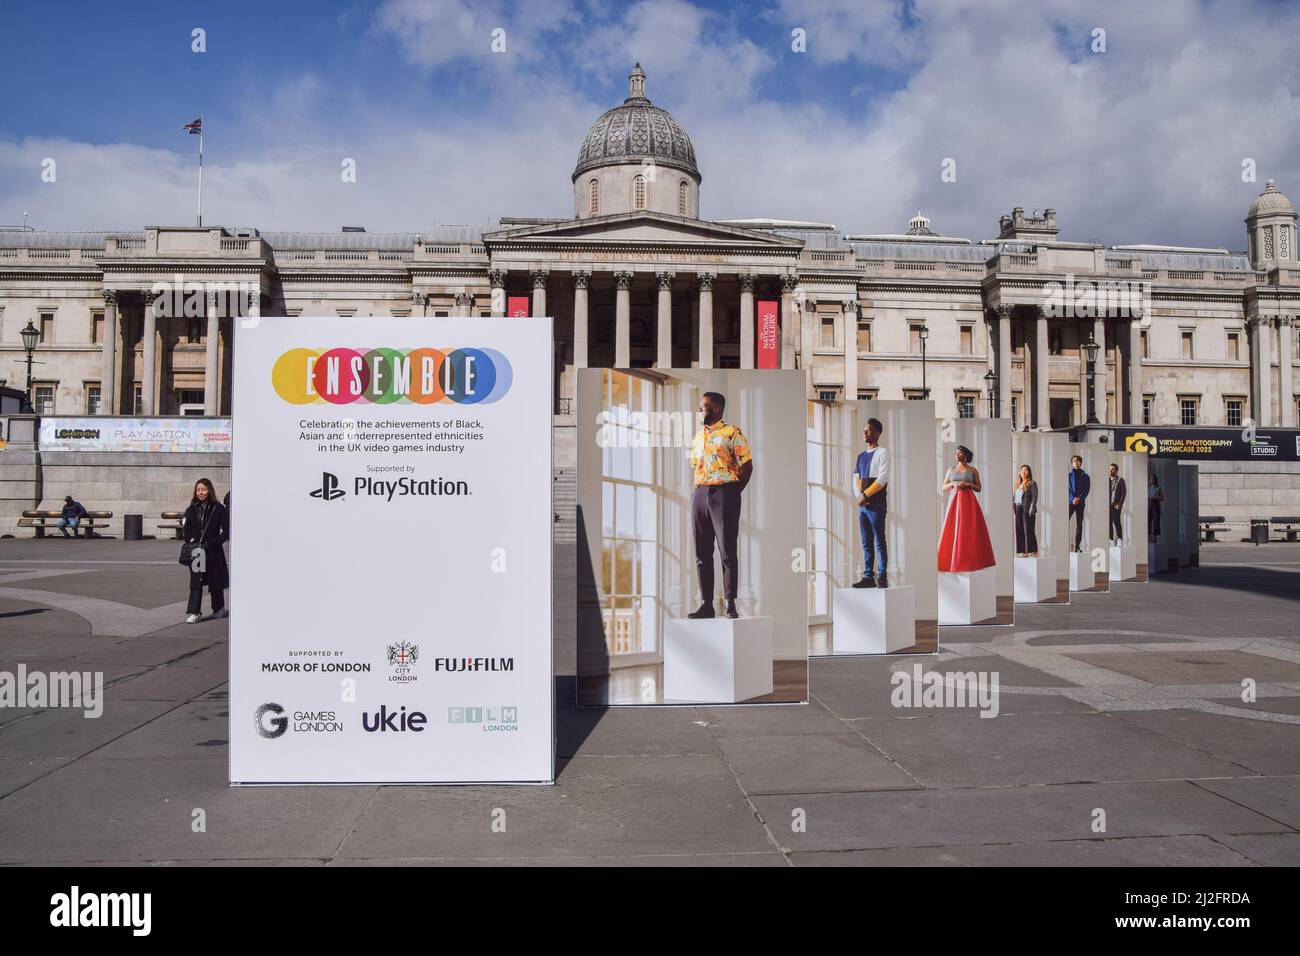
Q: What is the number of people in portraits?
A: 7